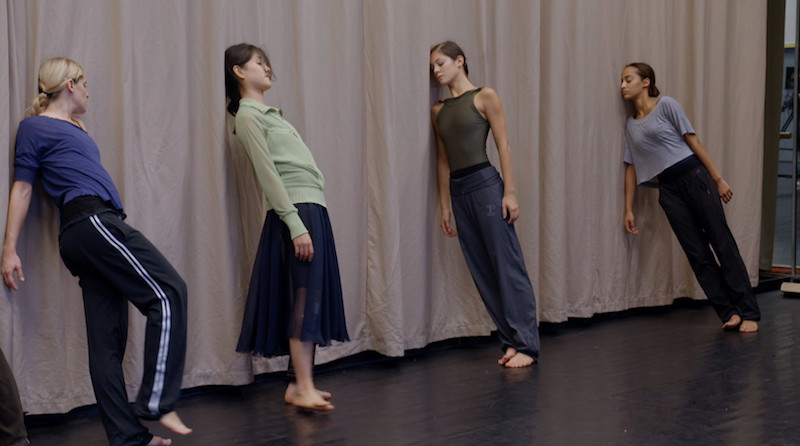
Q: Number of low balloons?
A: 0